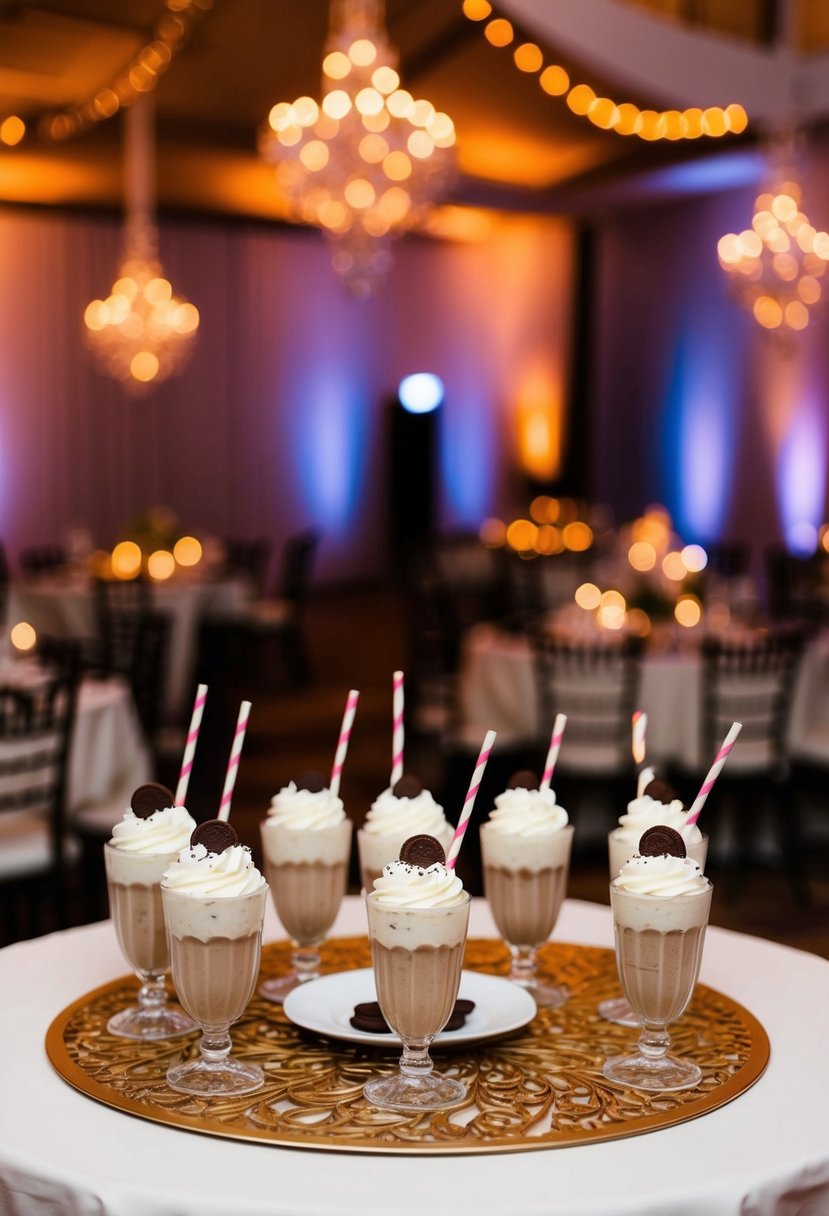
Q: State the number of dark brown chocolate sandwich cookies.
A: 12